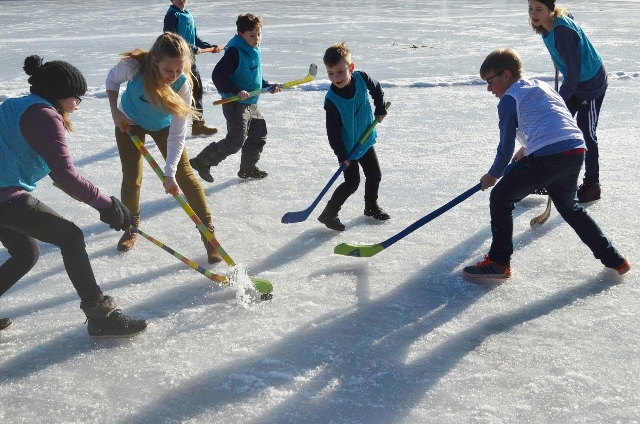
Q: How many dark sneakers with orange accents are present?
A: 2